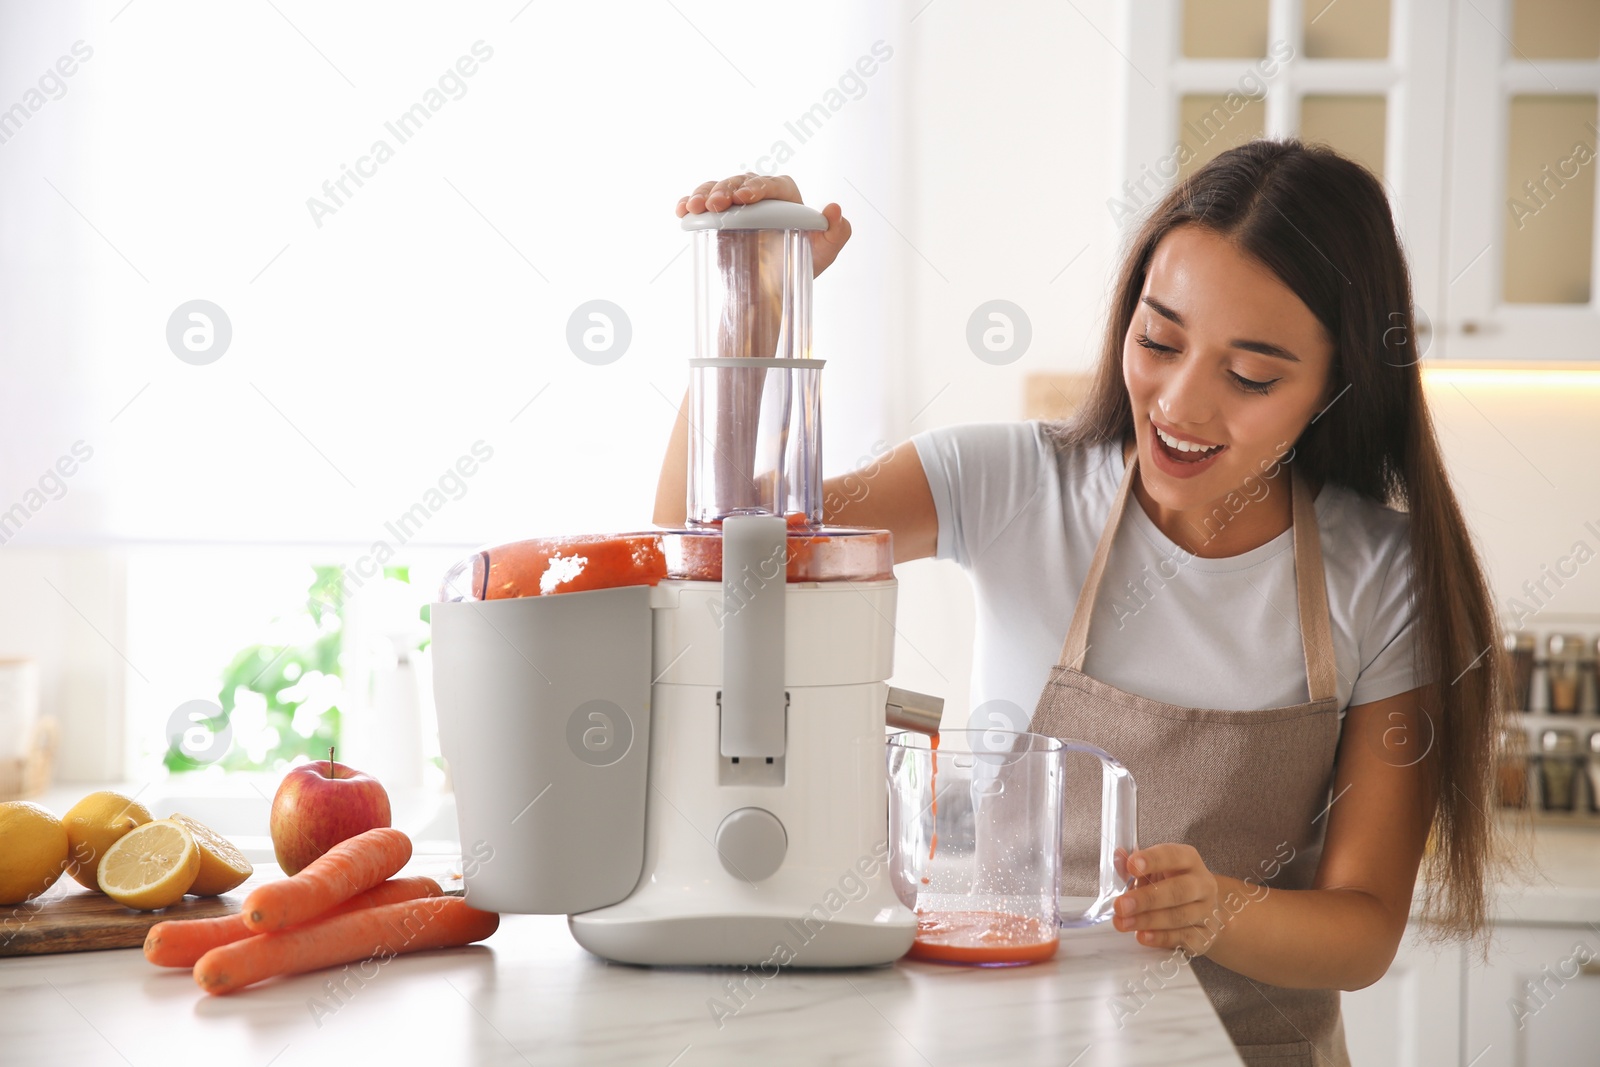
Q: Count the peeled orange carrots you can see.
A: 3